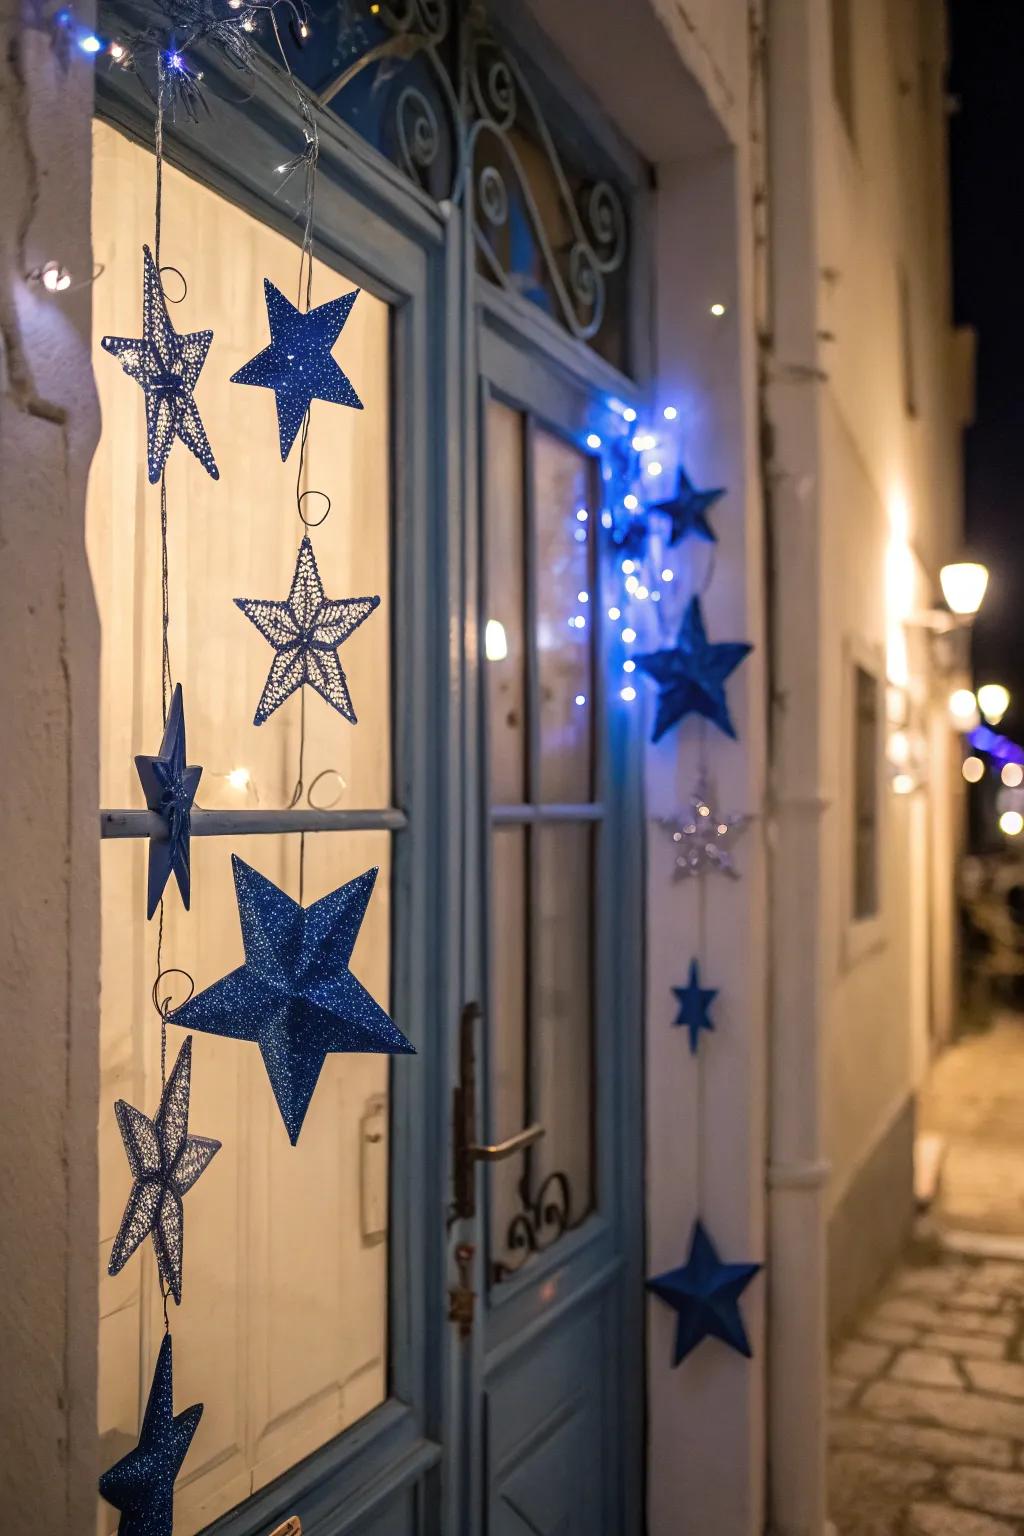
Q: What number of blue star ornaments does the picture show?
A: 11